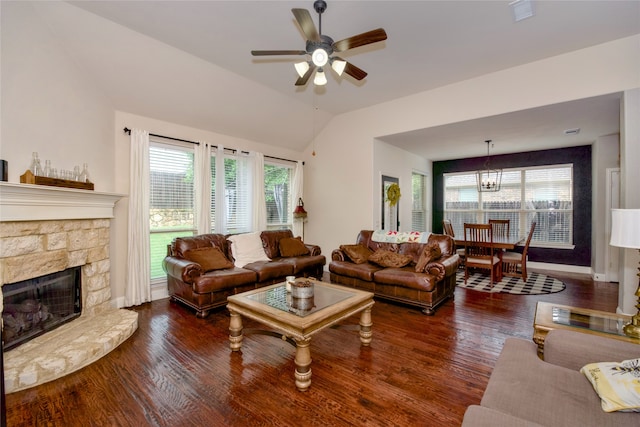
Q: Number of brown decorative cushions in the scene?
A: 5